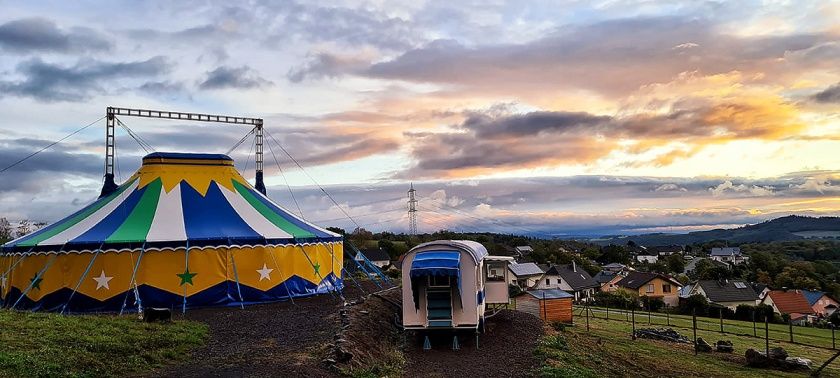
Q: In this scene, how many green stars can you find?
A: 3